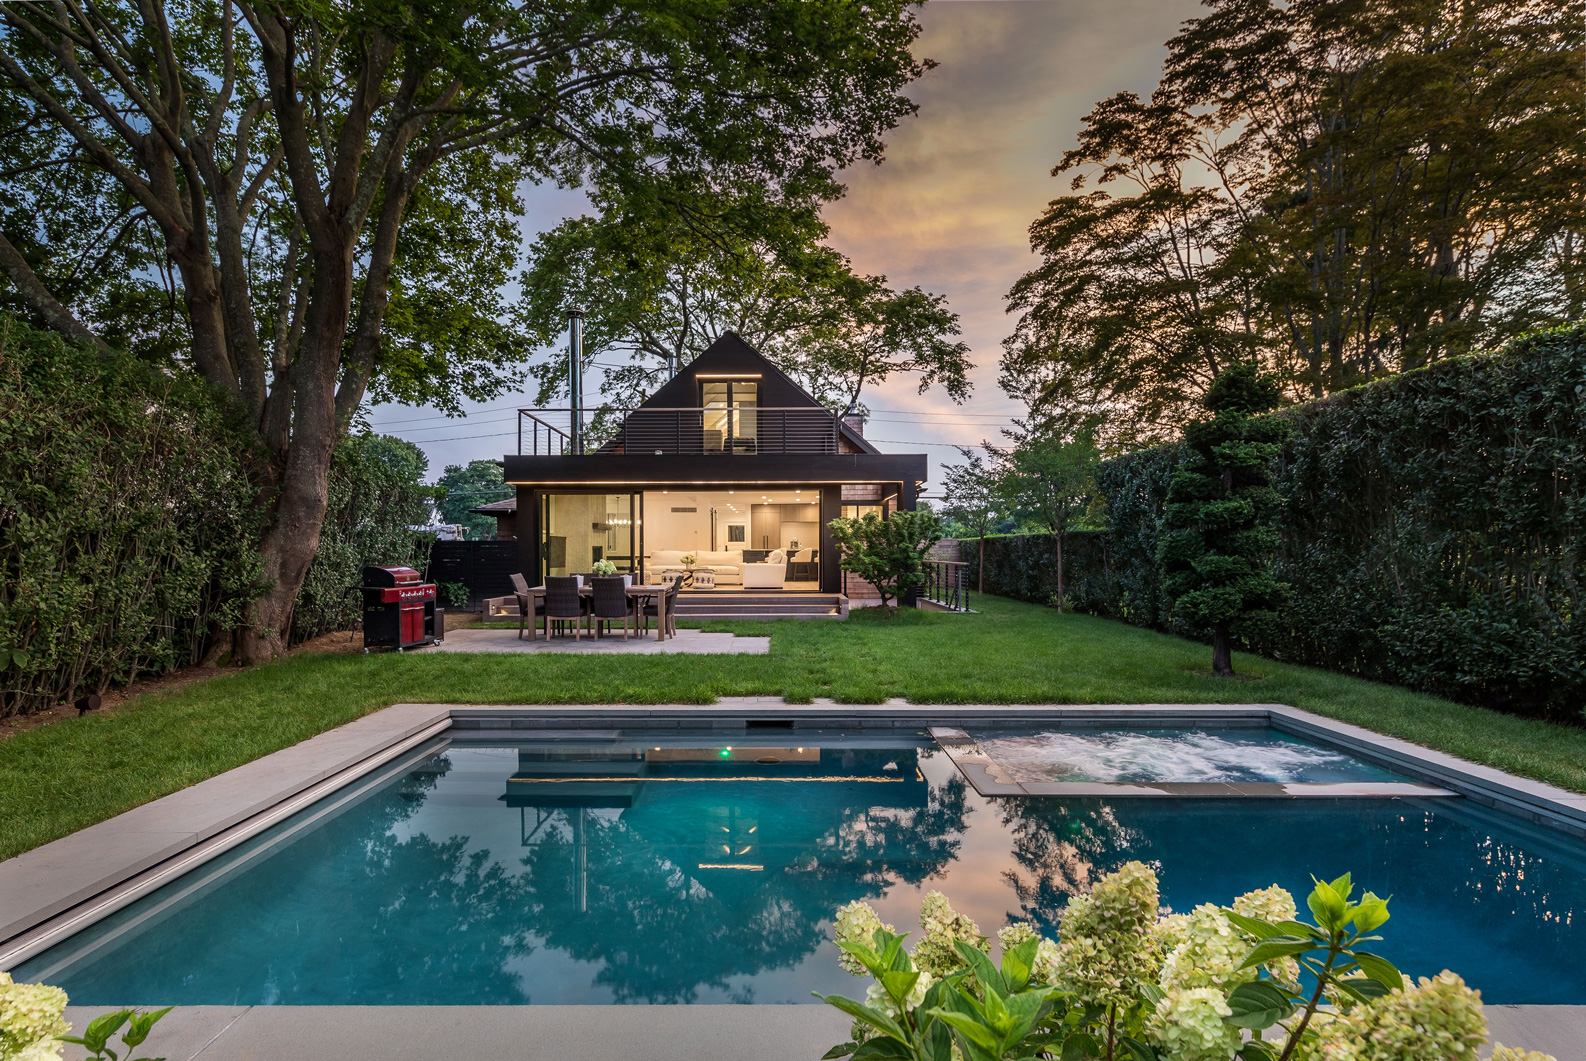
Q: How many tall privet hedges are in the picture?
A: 2